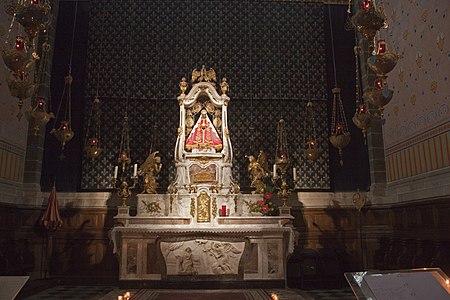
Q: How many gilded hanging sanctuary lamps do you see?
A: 14